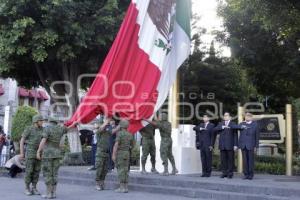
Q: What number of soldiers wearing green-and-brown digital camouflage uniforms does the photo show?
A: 6